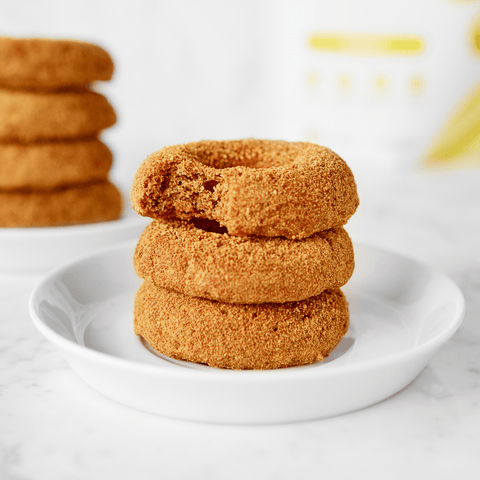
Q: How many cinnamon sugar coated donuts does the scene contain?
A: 7